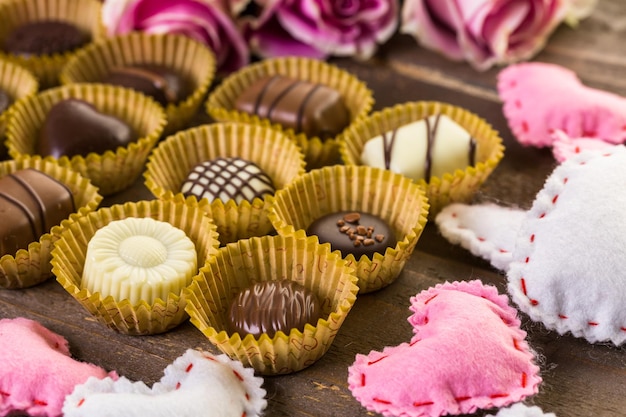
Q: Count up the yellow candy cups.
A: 11